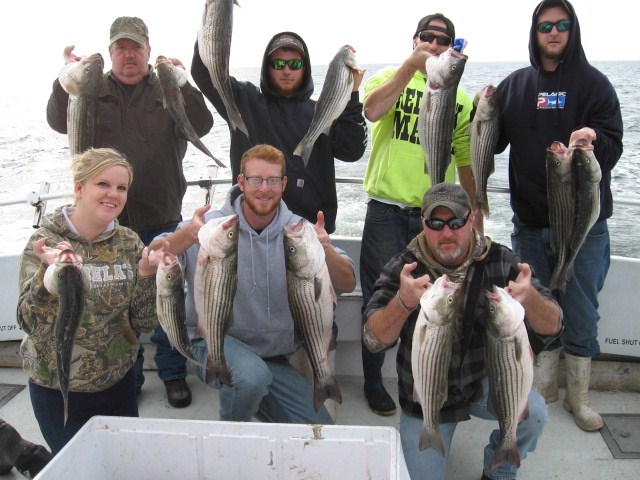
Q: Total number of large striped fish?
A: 14